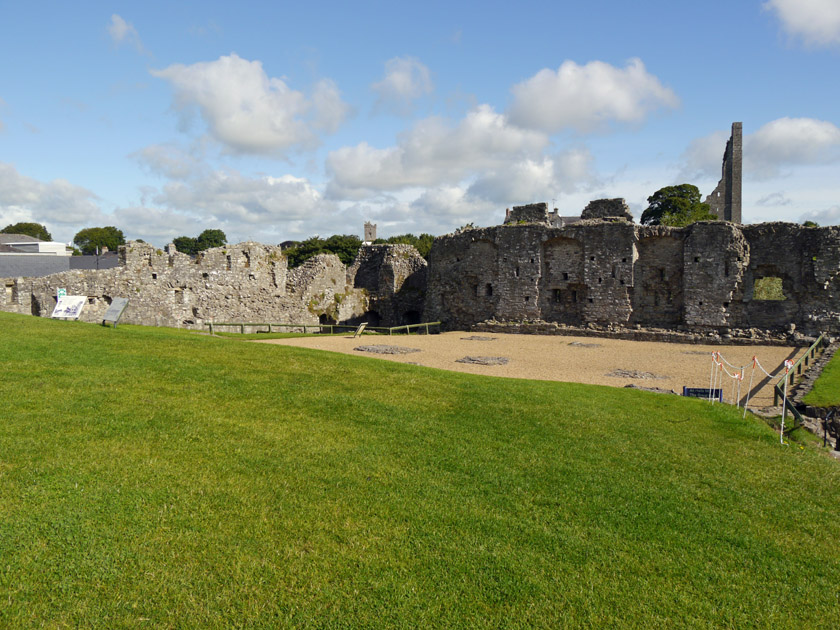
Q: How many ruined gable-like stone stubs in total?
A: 2